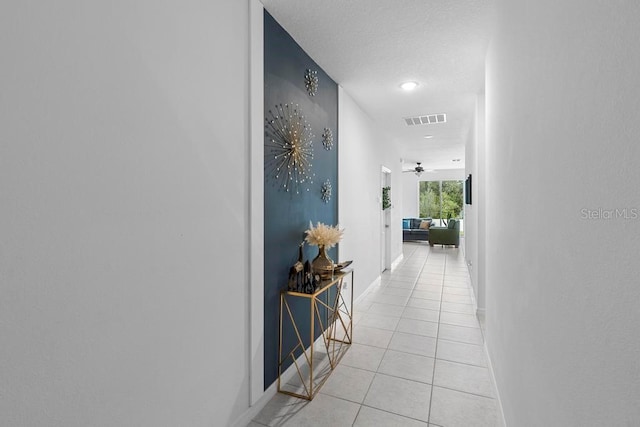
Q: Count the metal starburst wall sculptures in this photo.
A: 4